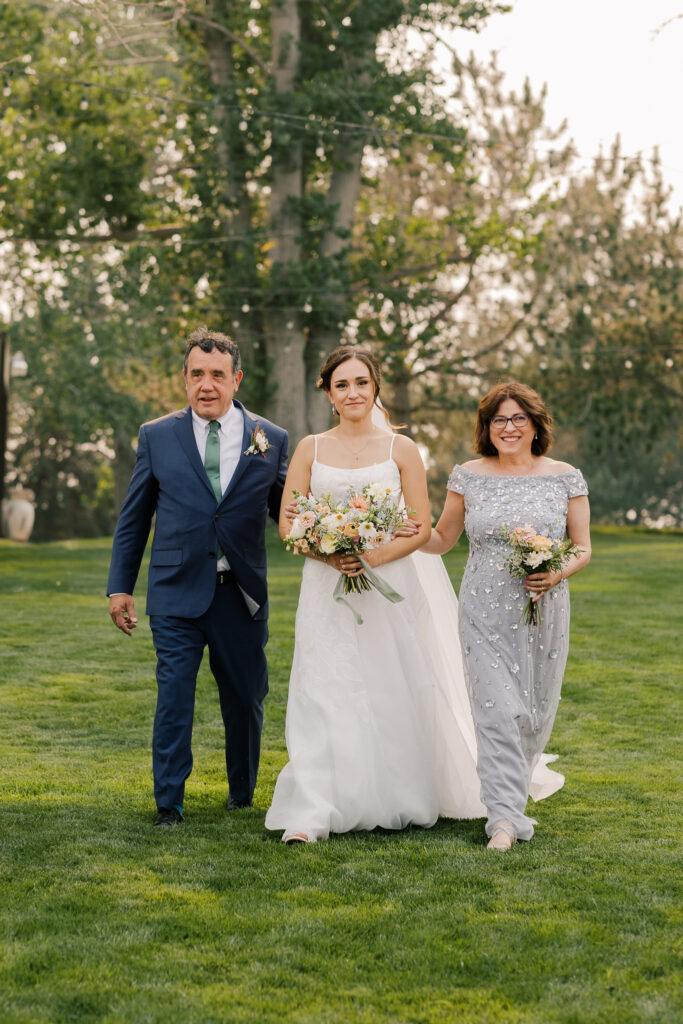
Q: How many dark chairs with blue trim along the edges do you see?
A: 0